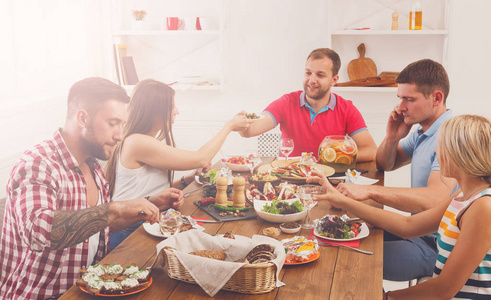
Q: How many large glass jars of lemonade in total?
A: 1